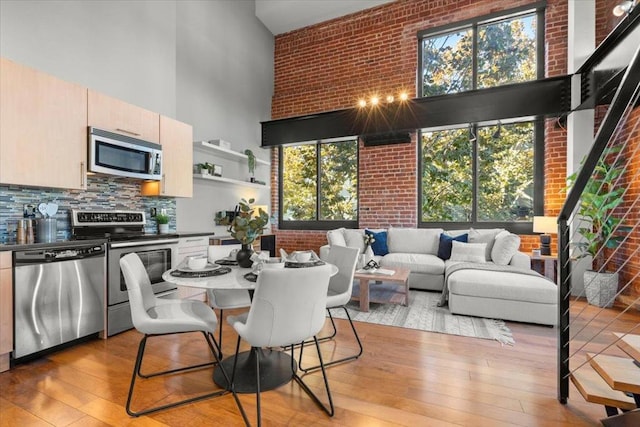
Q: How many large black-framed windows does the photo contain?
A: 3